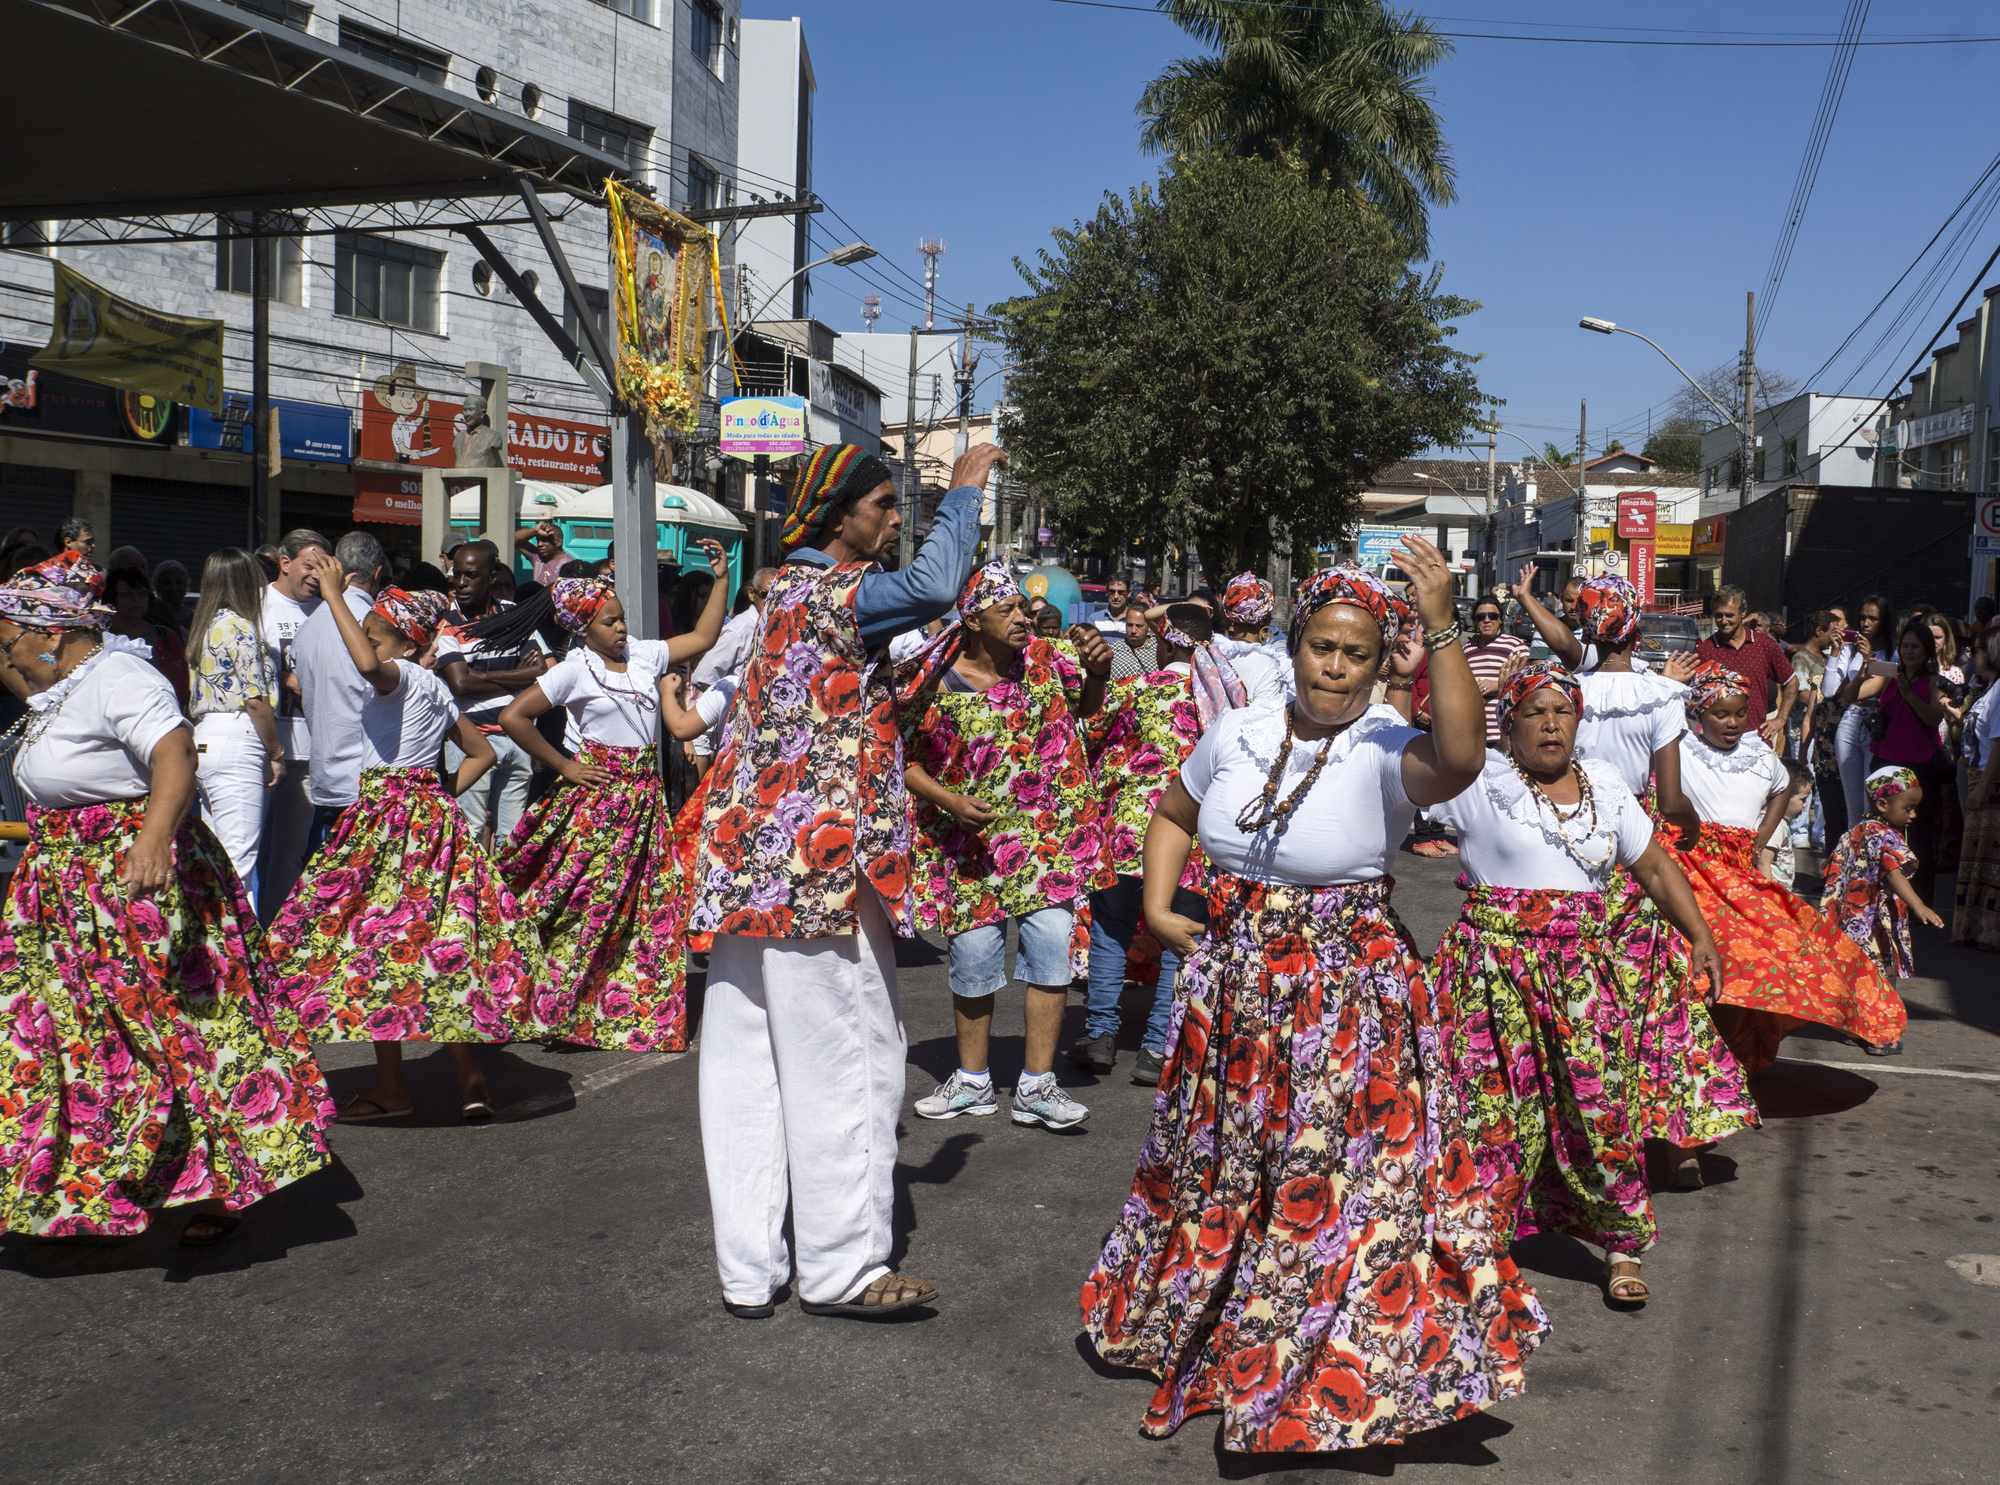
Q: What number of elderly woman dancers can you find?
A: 2